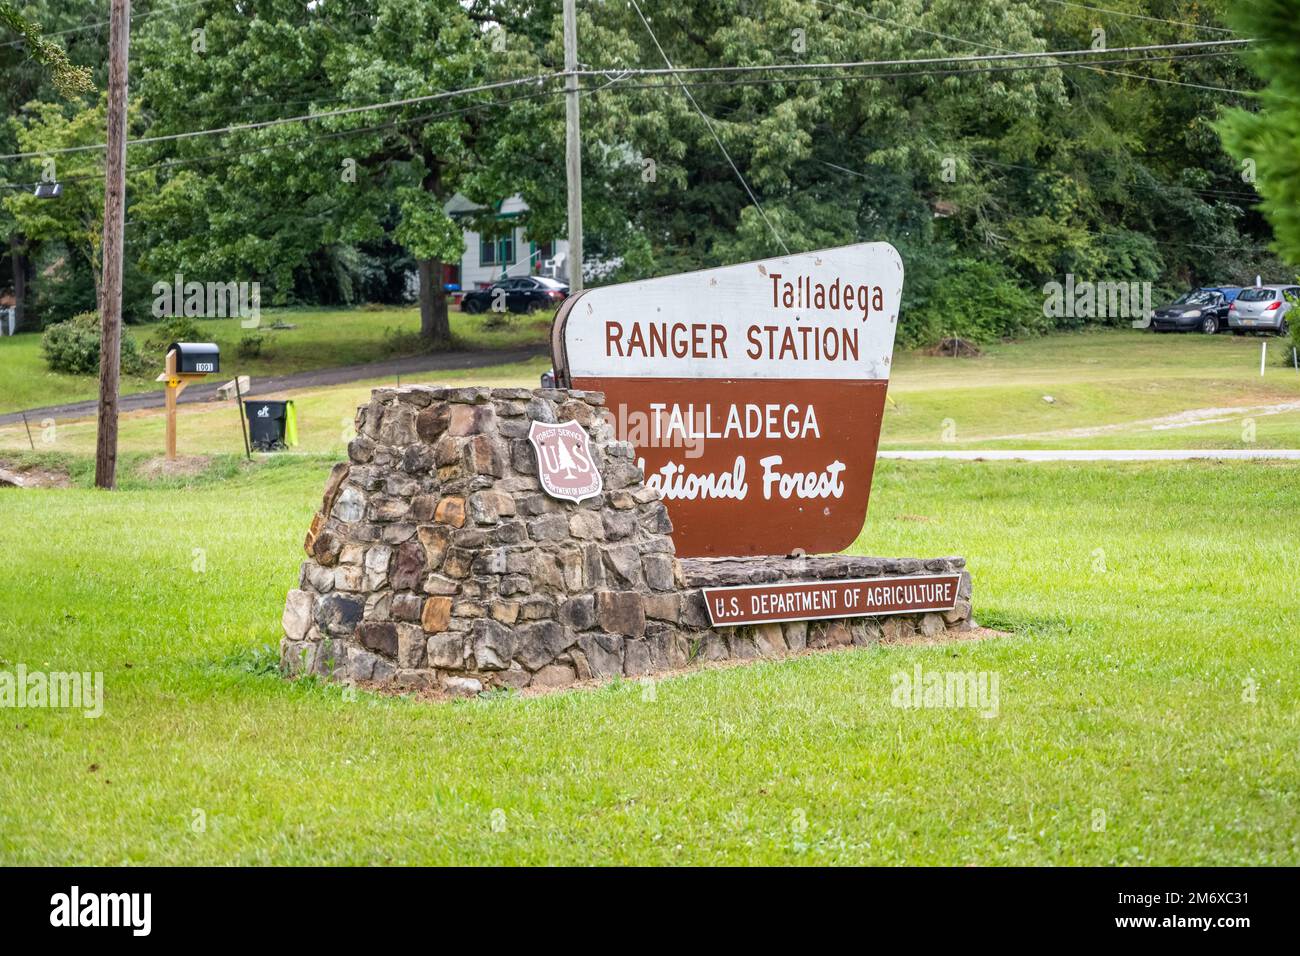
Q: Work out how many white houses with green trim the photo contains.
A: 1